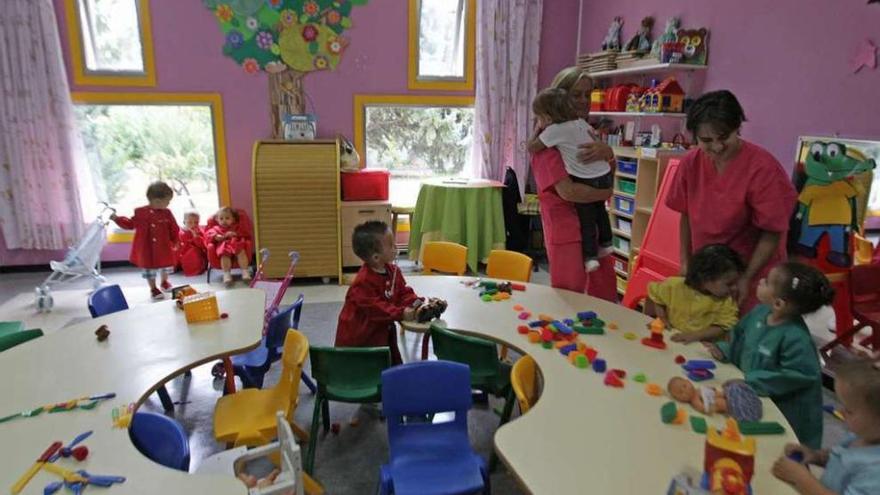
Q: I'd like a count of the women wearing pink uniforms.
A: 2